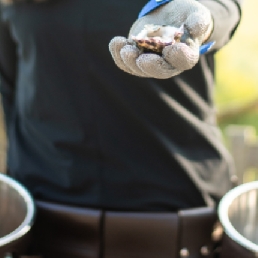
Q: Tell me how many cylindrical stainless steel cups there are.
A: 2